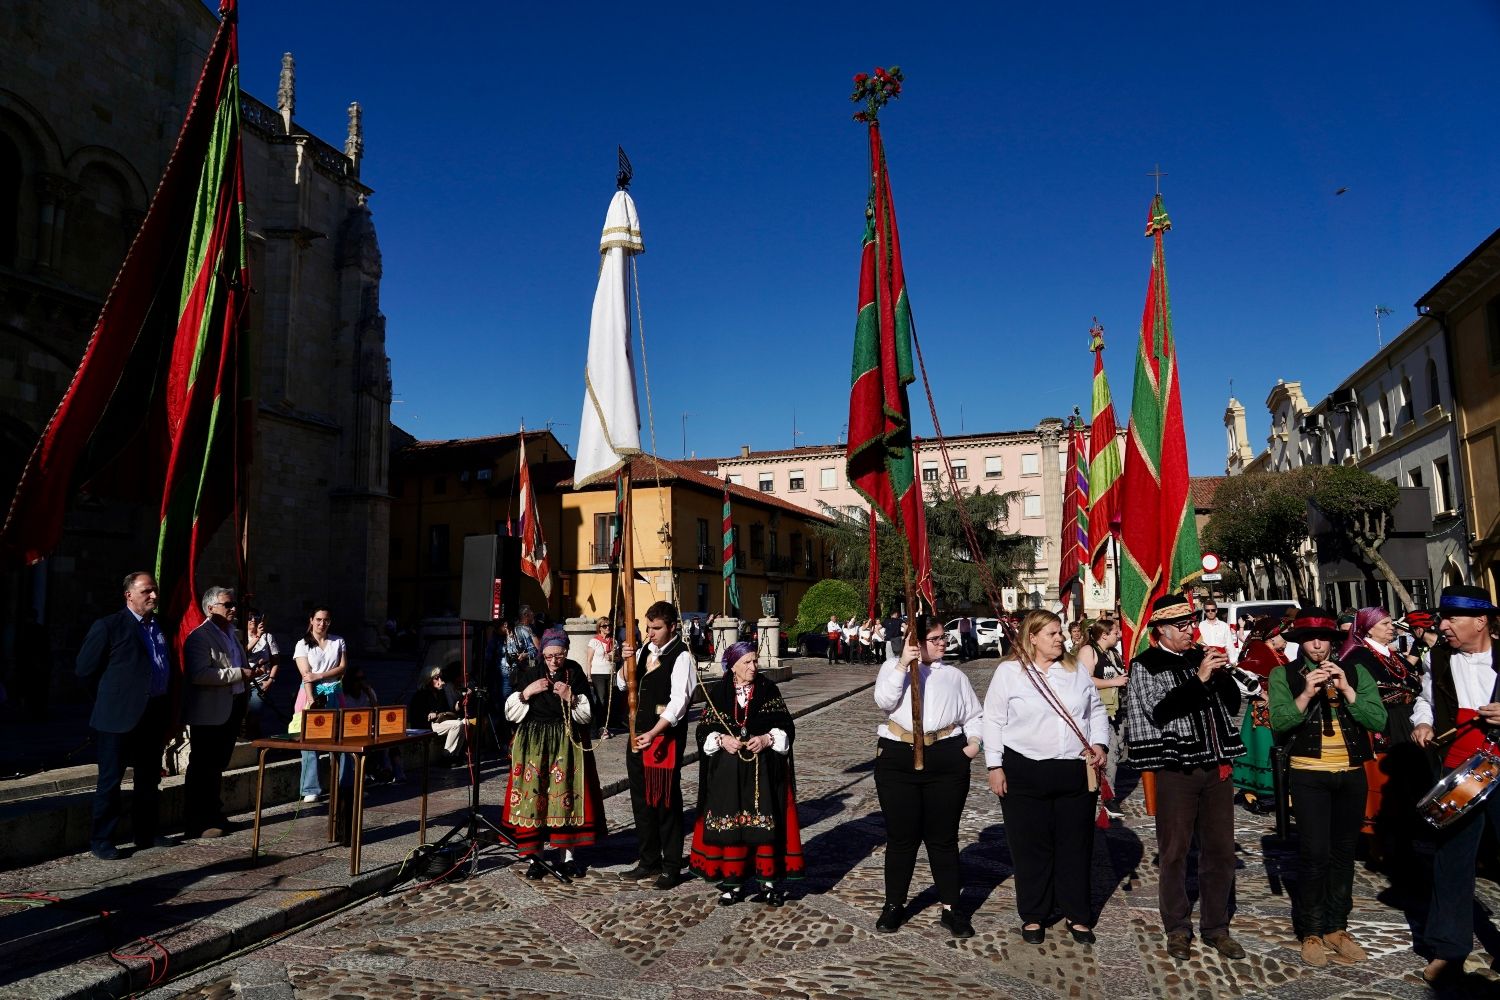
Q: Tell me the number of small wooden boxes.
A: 3